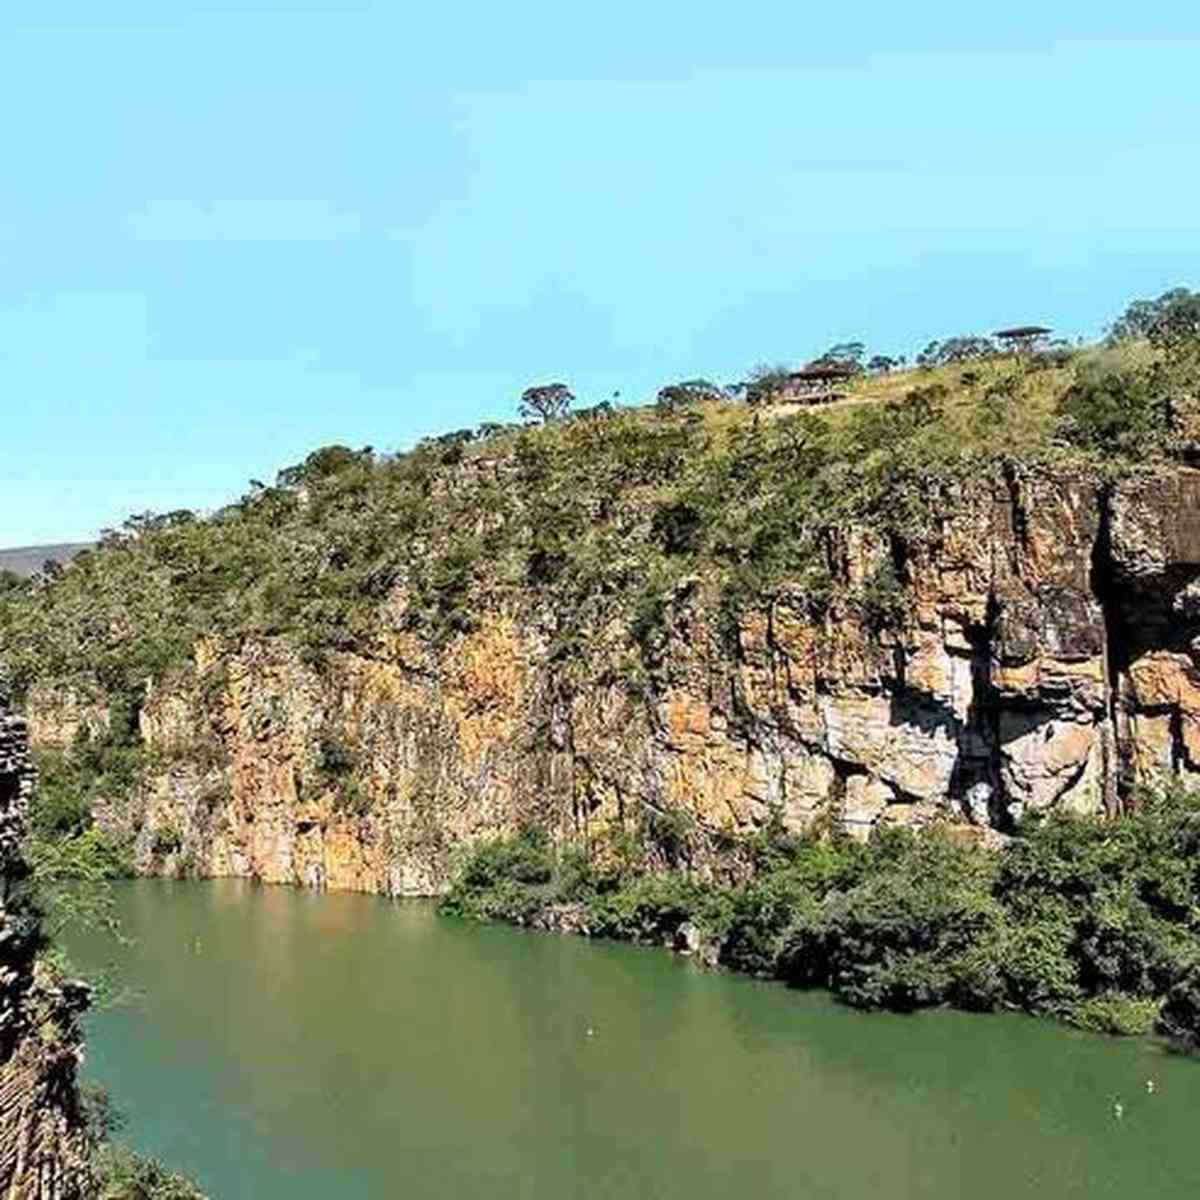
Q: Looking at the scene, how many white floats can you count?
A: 3